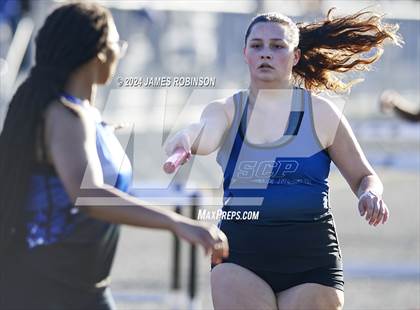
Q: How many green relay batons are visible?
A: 0